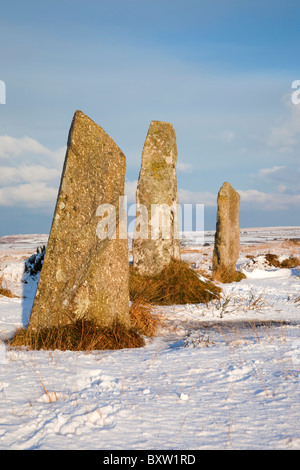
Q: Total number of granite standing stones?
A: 3